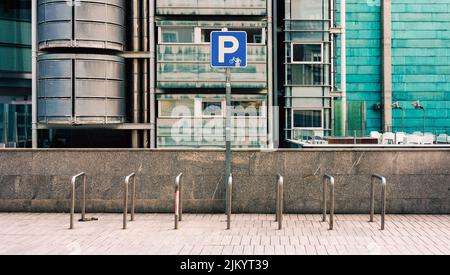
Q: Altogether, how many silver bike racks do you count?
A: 7